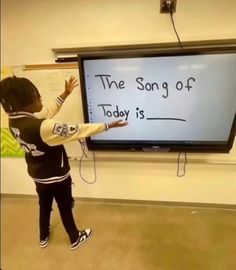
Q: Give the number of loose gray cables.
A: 2